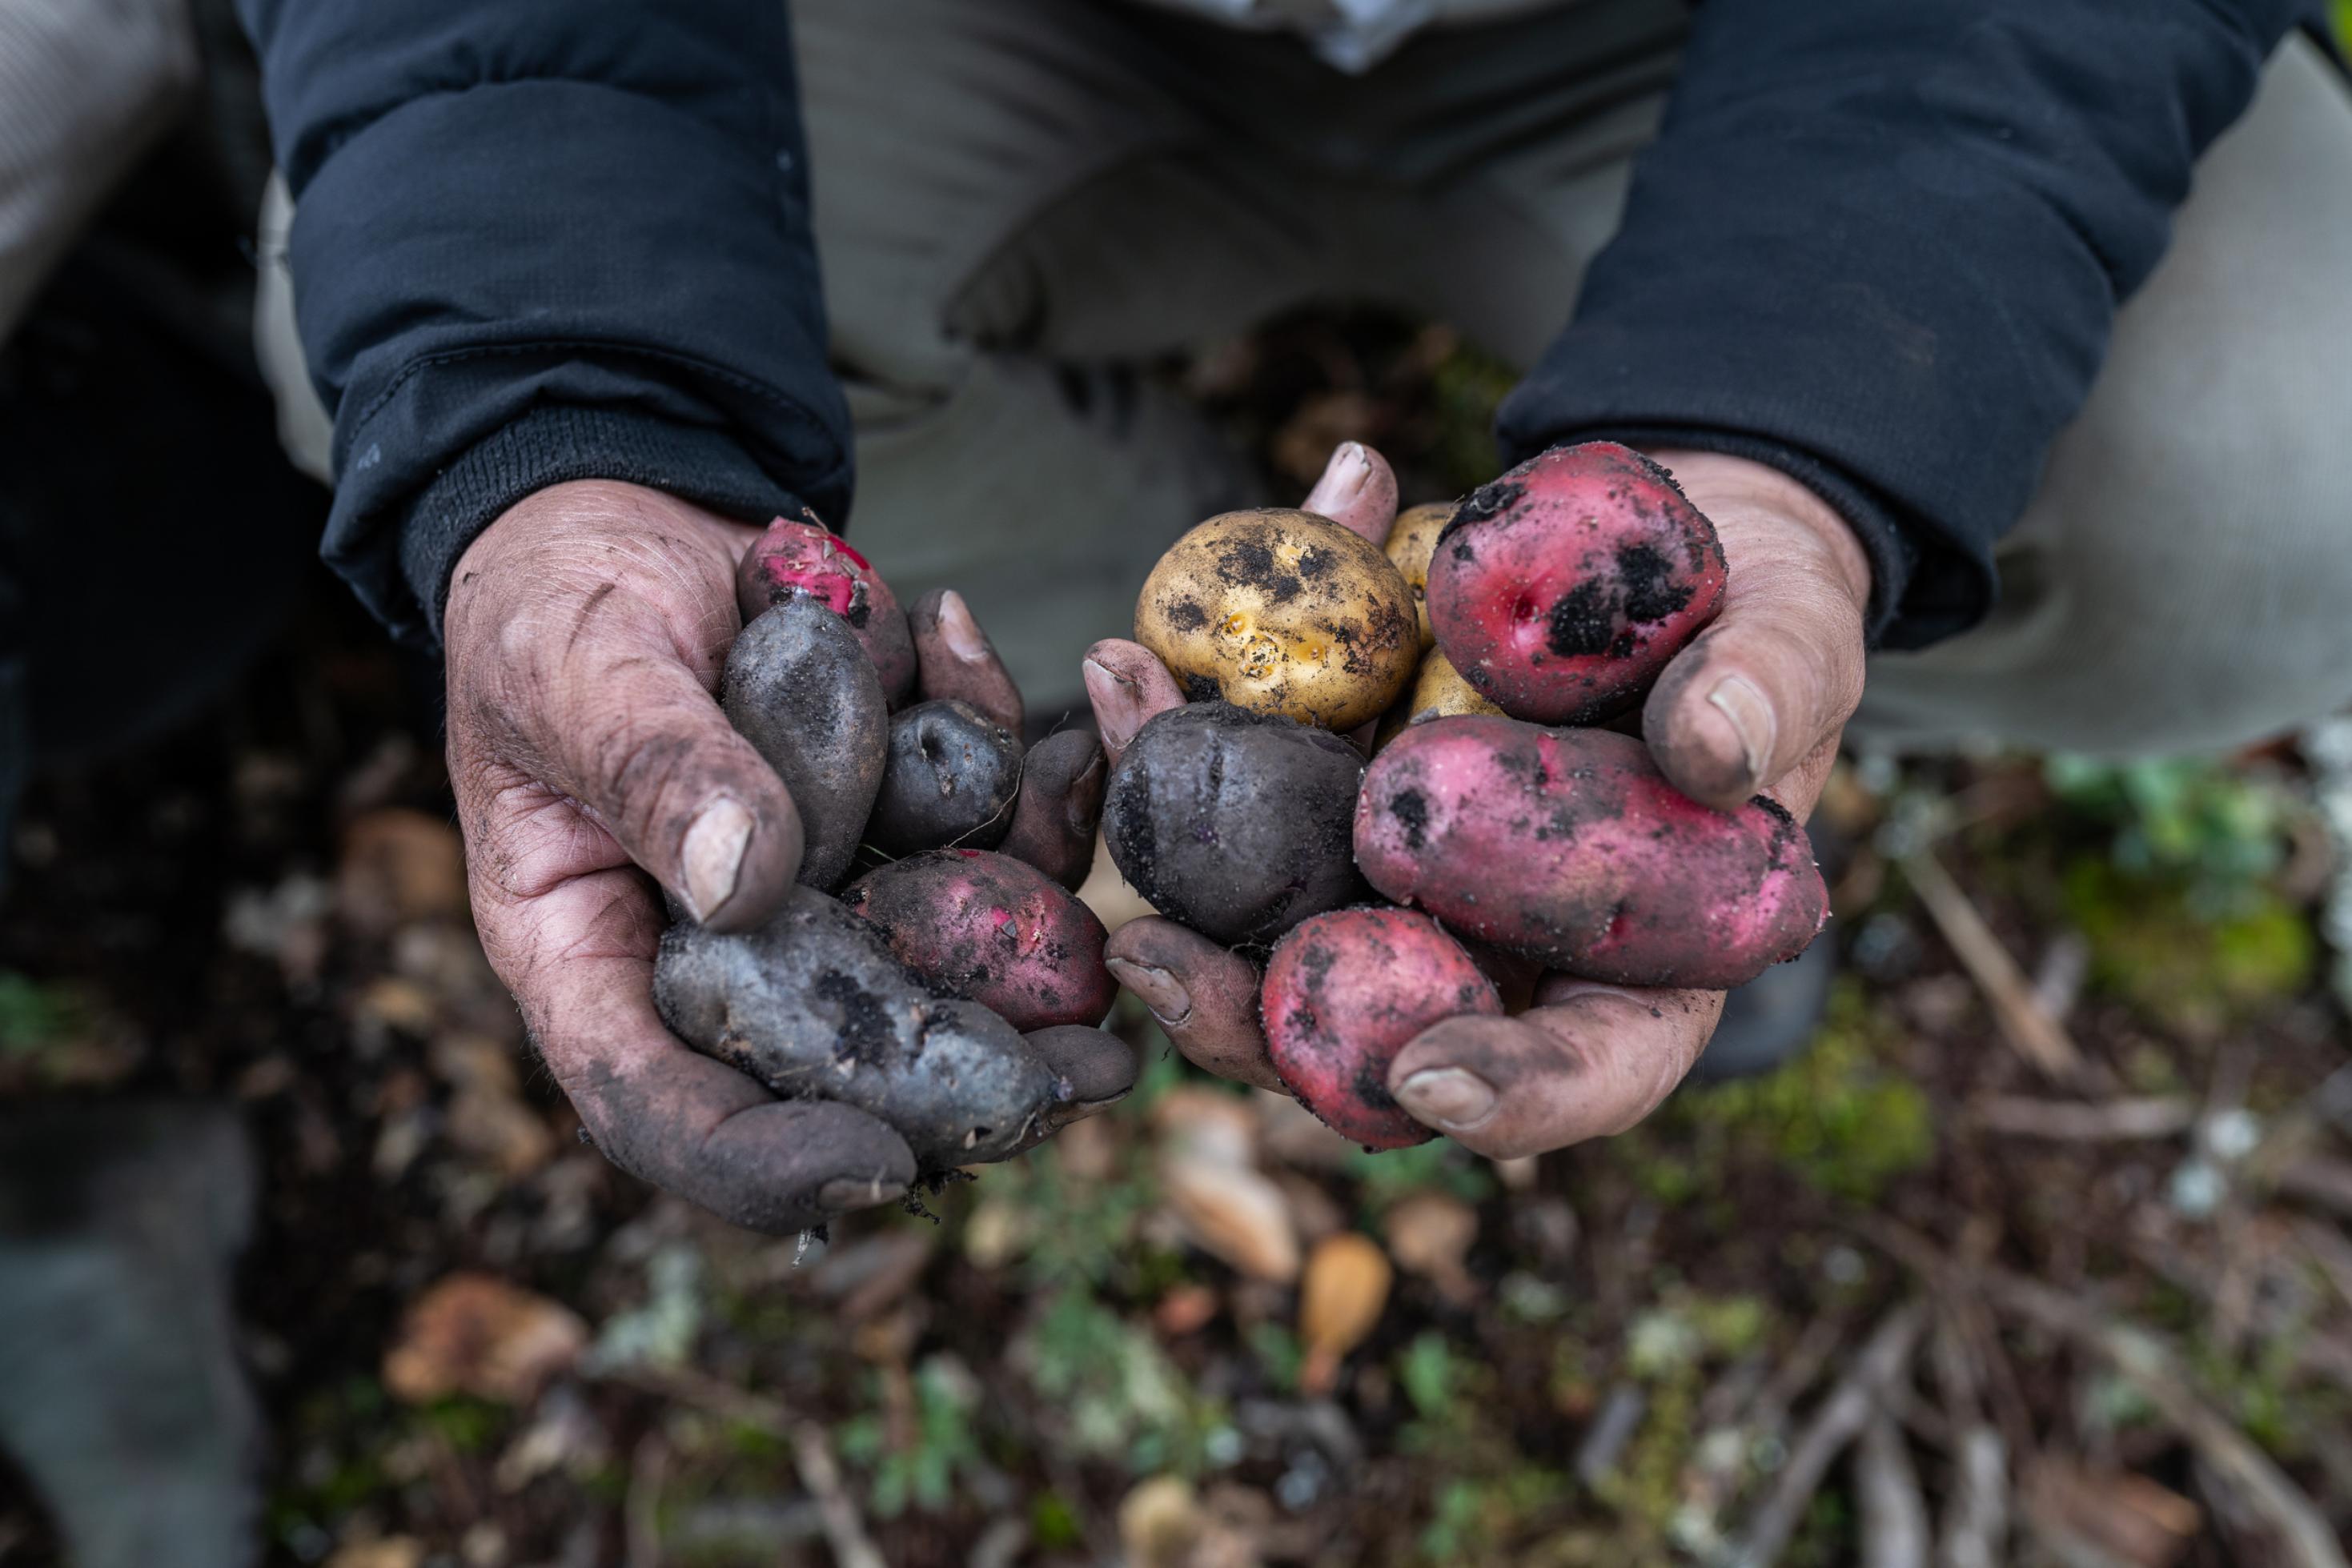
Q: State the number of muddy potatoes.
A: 12